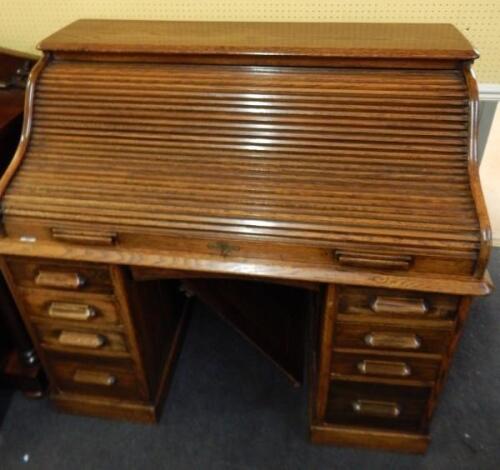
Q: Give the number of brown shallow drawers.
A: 6